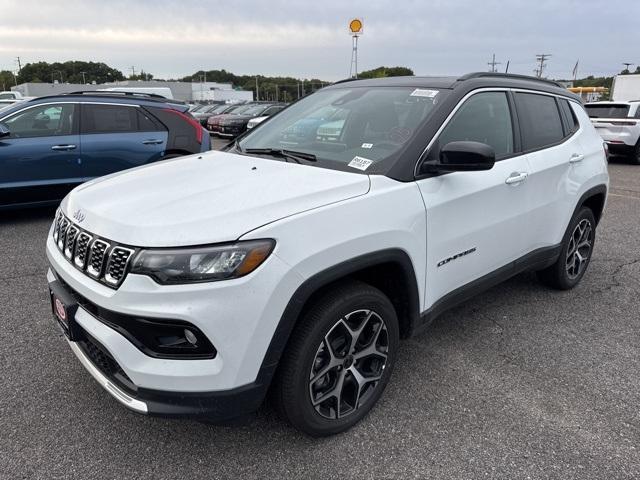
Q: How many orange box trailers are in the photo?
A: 0